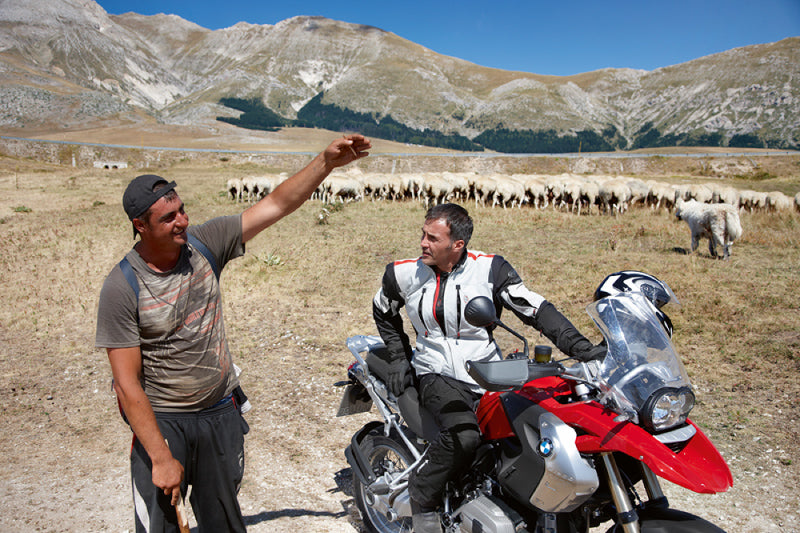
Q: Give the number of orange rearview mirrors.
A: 0